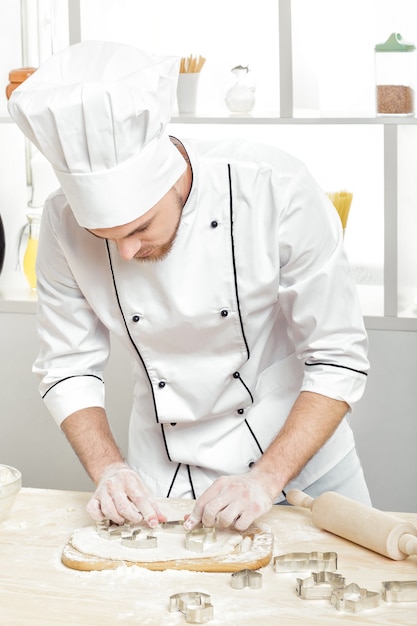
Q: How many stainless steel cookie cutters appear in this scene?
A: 10